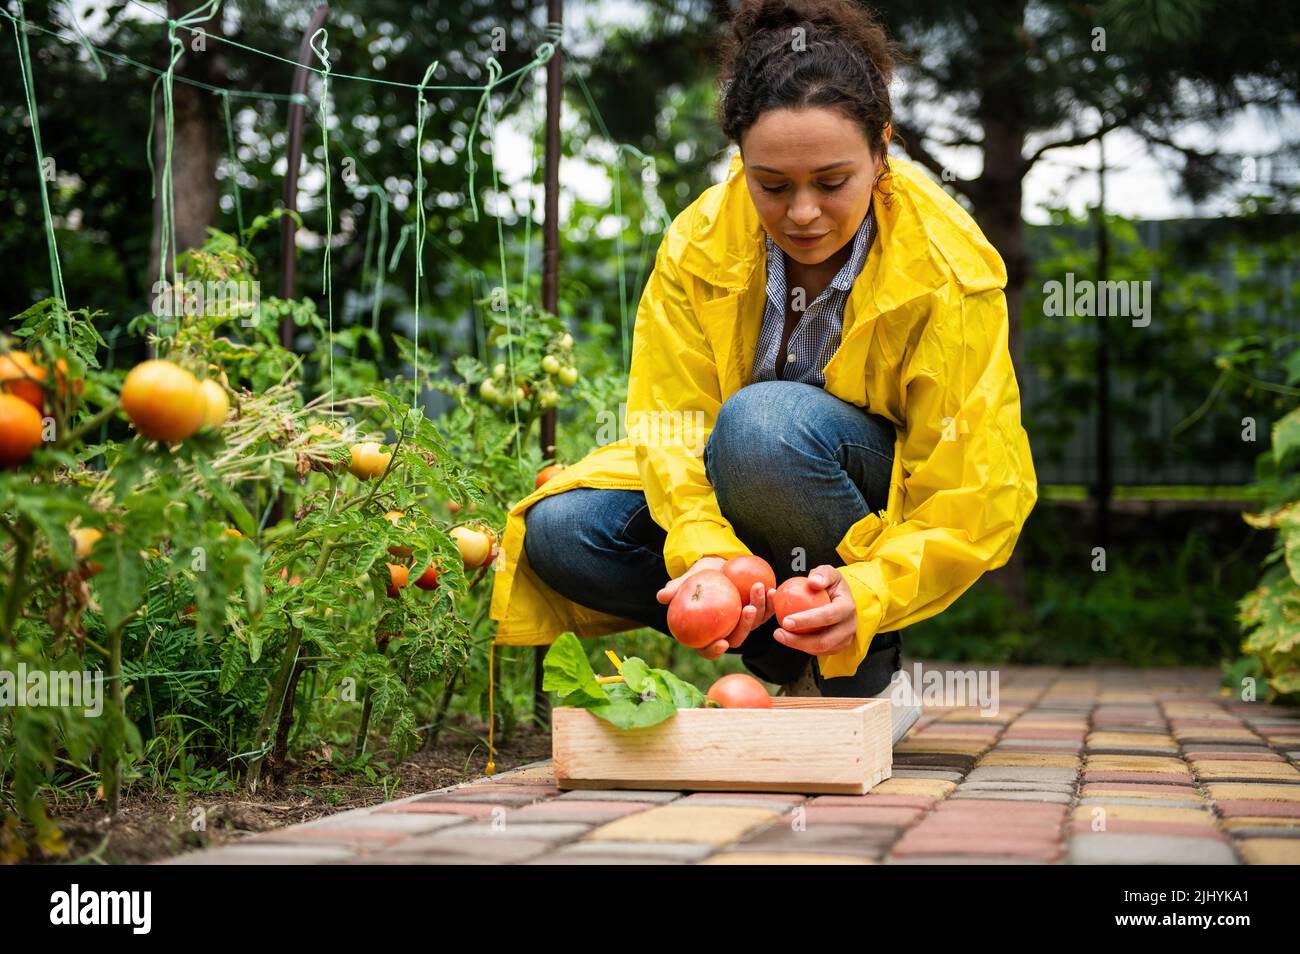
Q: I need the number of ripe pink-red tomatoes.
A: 4